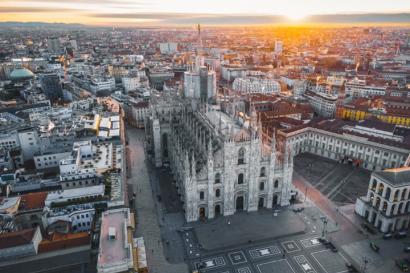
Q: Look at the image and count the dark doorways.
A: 5